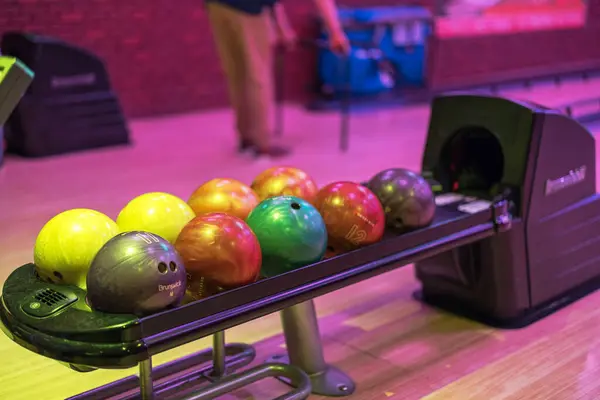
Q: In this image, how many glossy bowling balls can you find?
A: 9